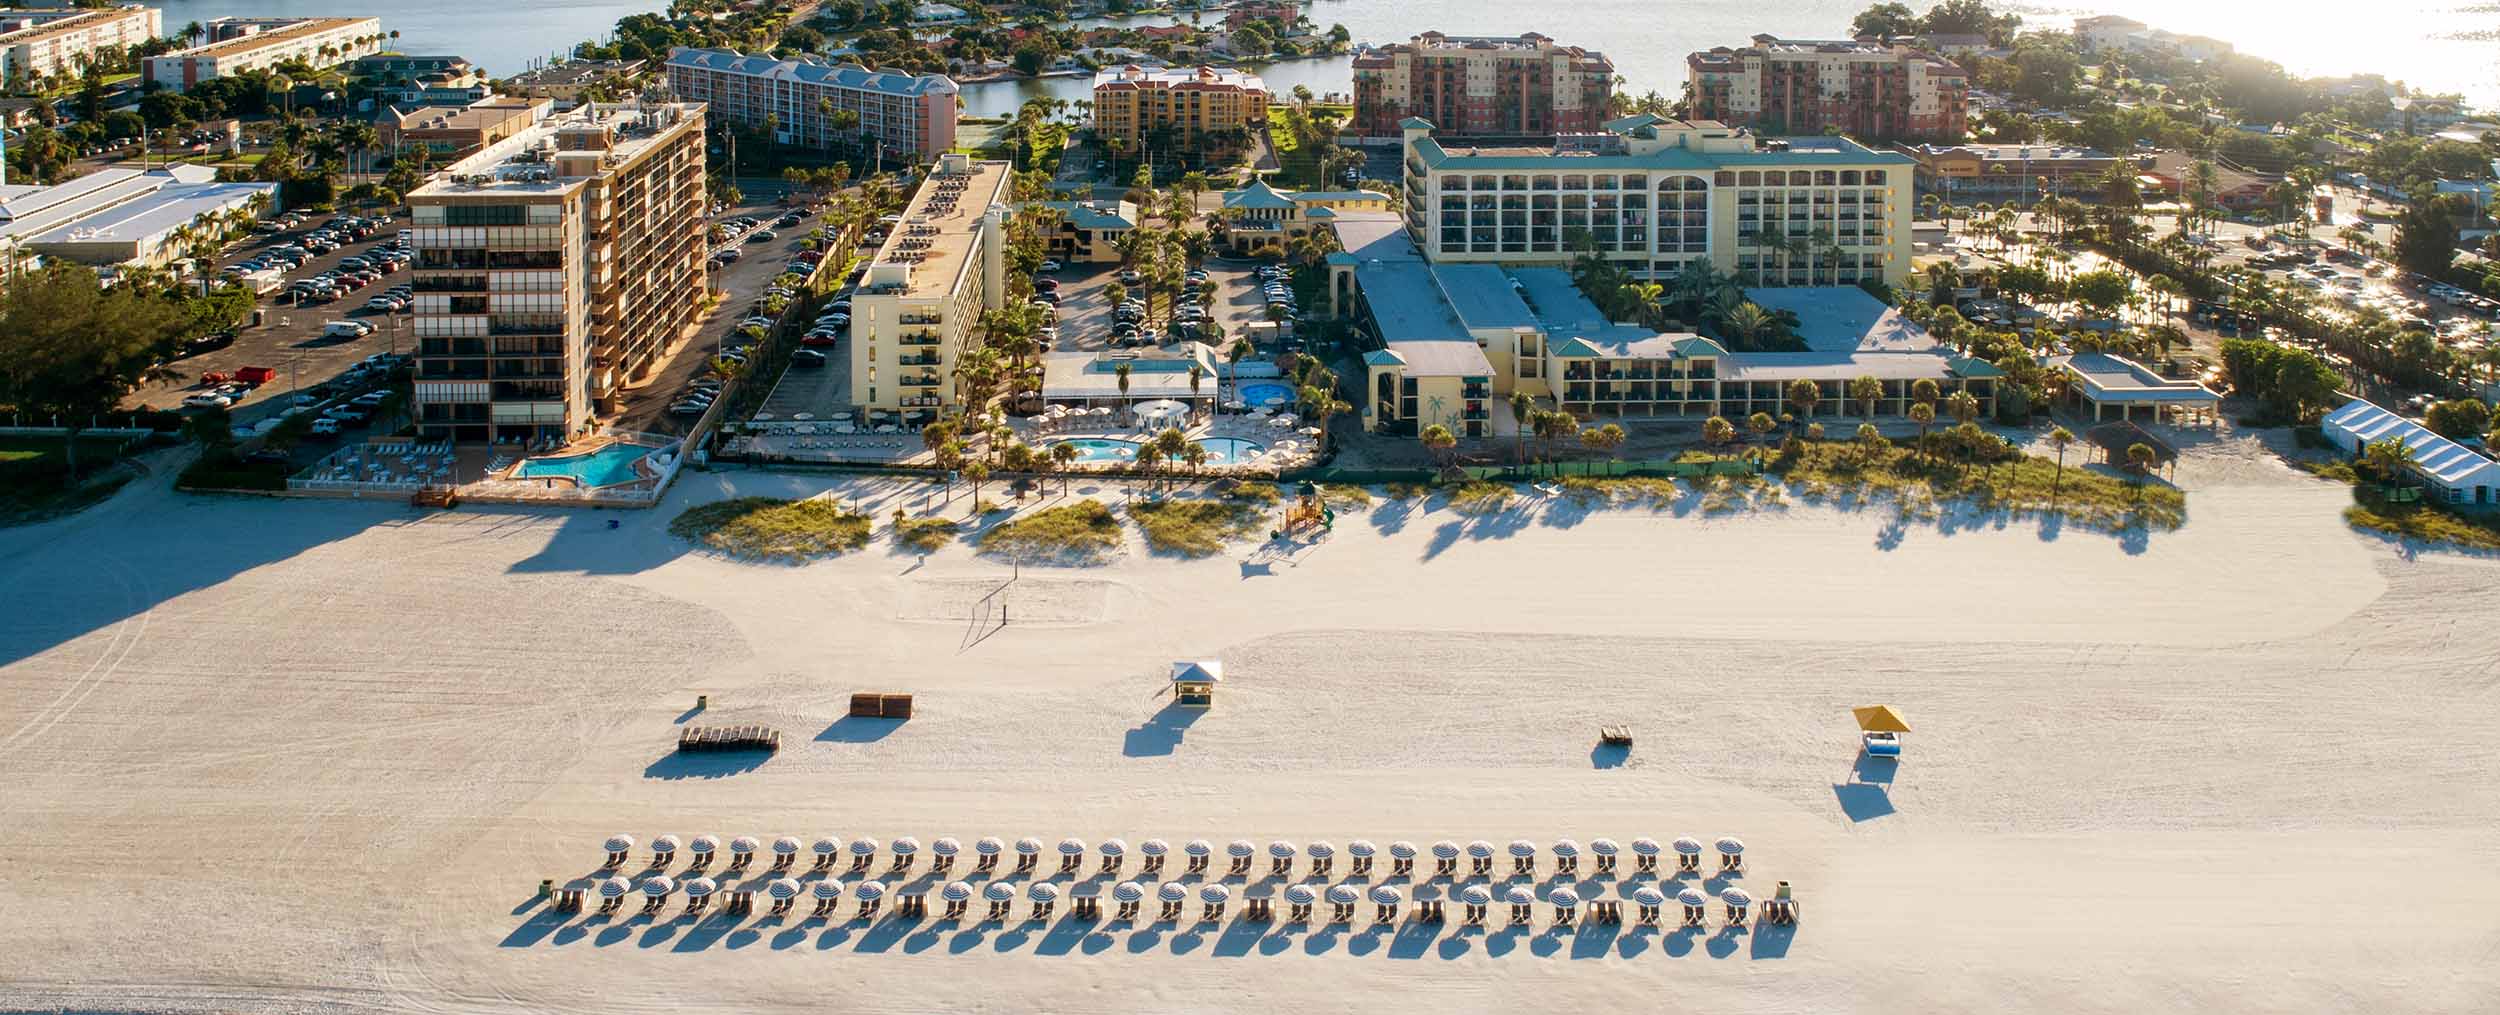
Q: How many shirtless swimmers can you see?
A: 0